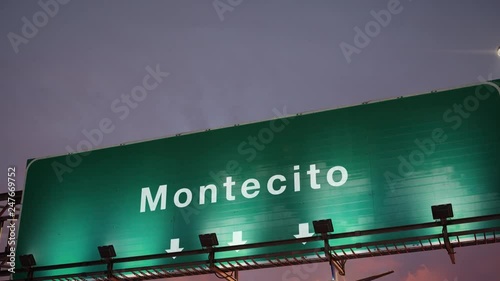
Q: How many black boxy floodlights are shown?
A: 5